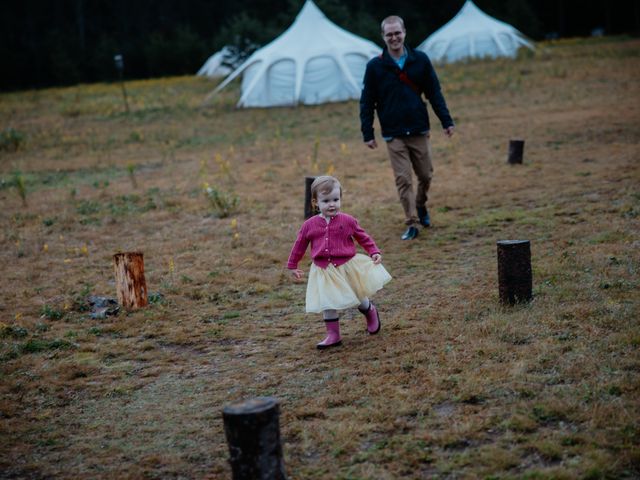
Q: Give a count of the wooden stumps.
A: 5